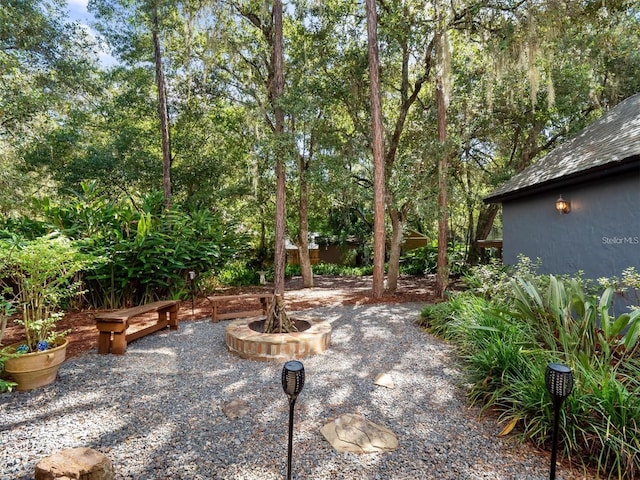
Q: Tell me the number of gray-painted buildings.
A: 1